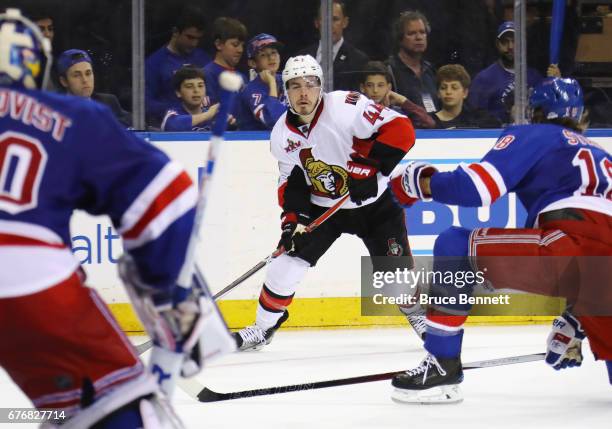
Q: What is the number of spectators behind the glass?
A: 11